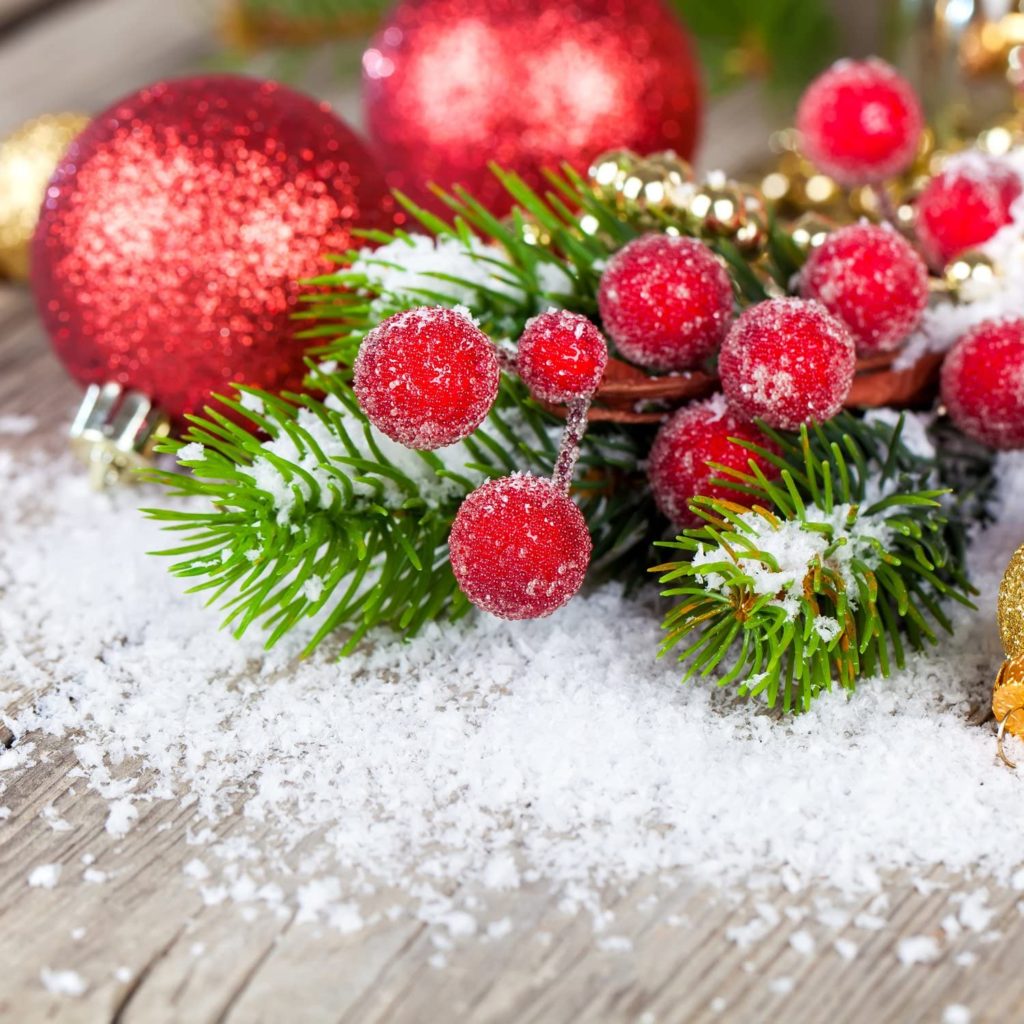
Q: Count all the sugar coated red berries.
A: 10